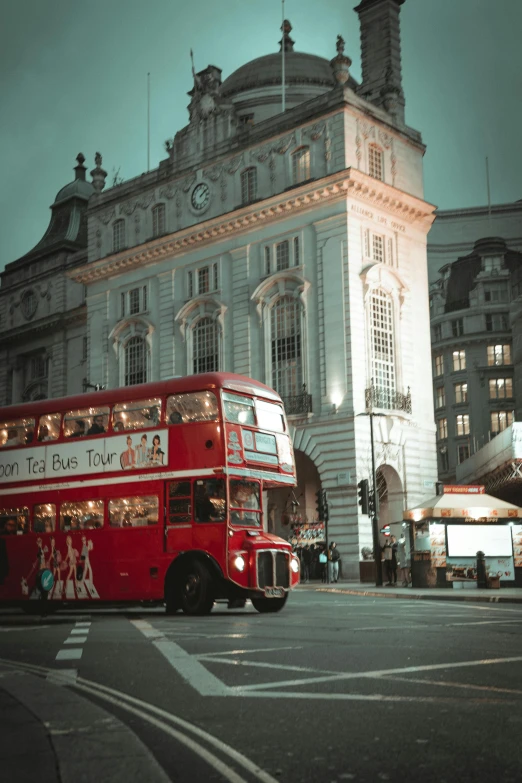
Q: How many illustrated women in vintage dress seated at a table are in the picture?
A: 3